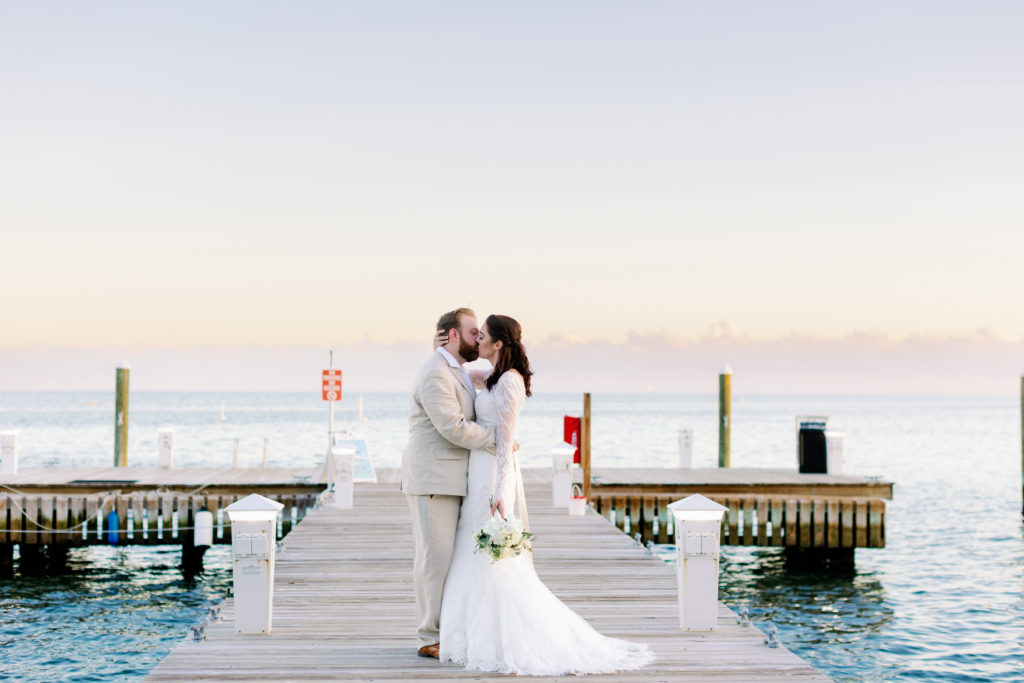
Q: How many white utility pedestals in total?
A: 8